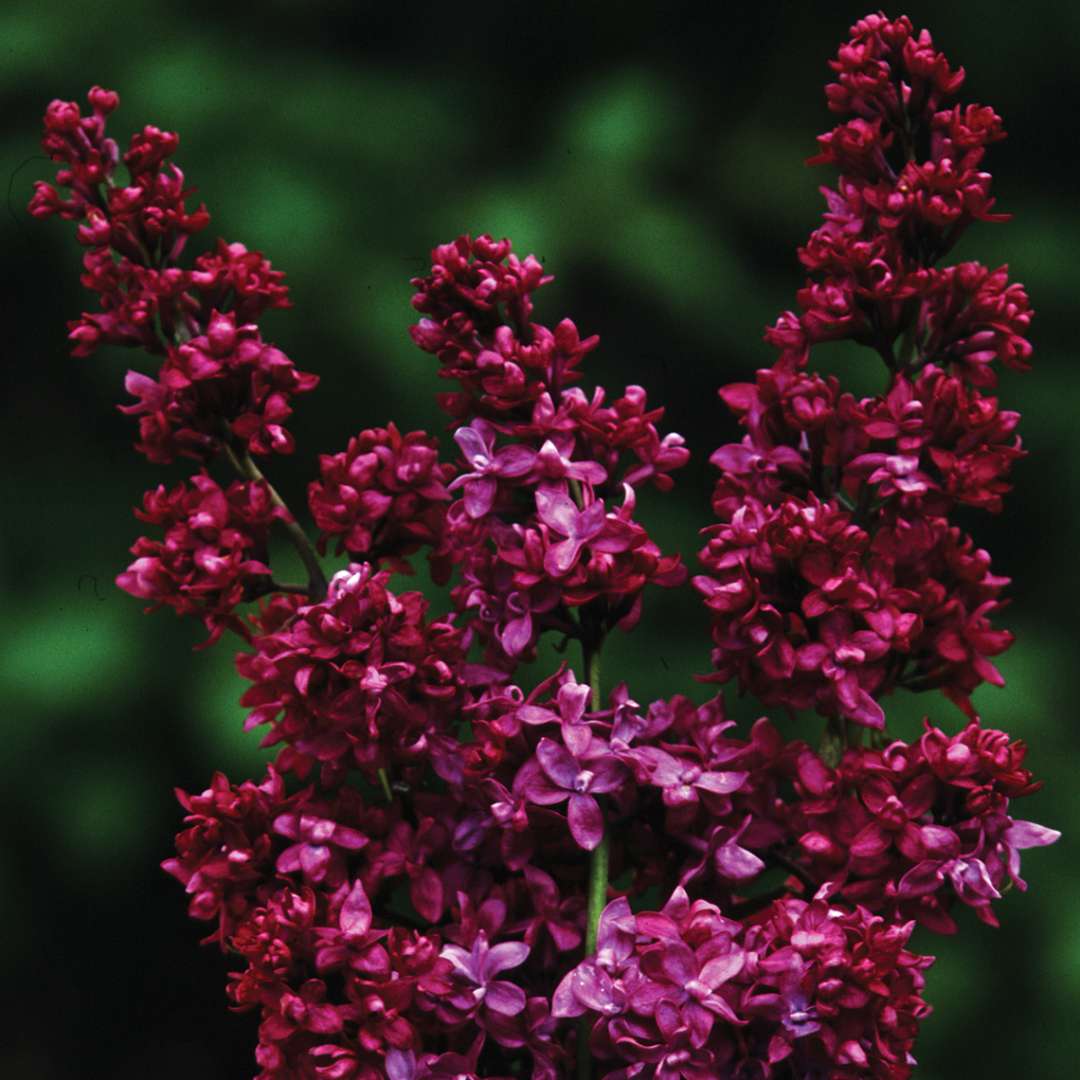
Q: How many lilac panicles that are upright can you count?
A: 3